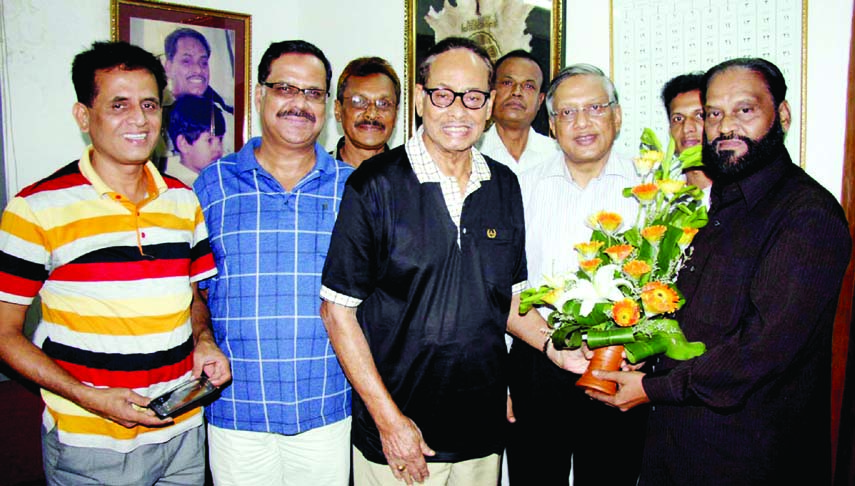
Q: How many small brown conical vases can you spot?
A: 1